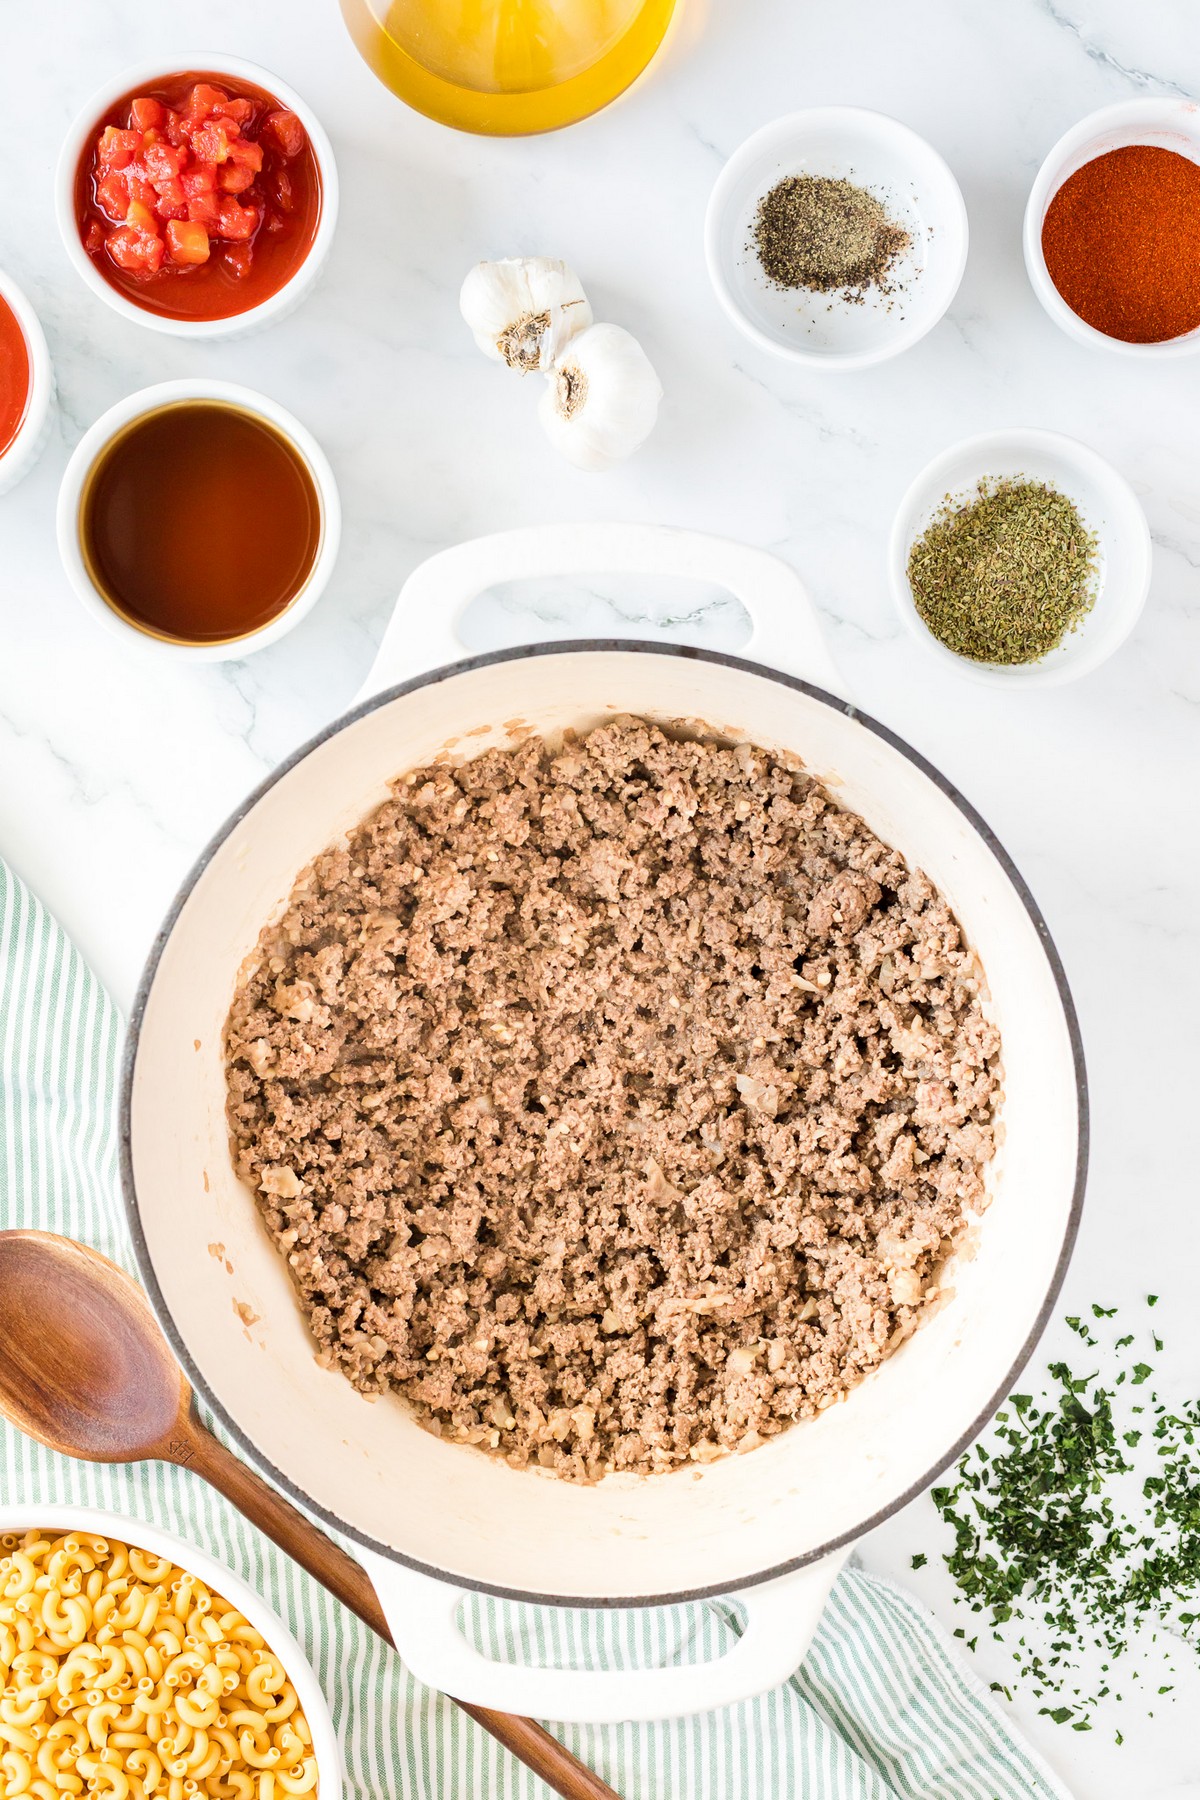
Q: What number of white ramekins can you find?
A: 6